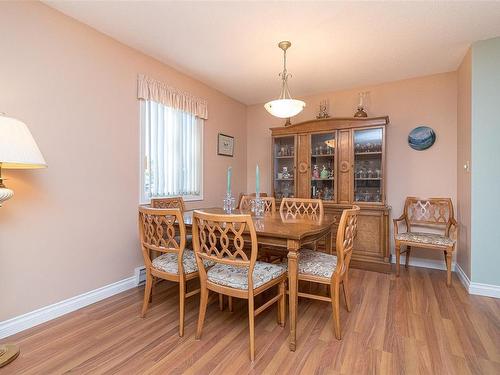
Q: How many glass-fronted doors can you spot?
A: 3